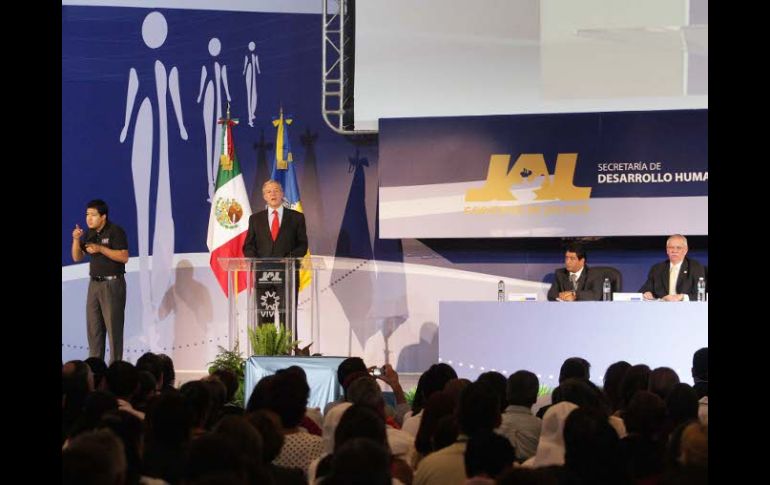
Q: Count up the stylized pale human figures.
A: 3